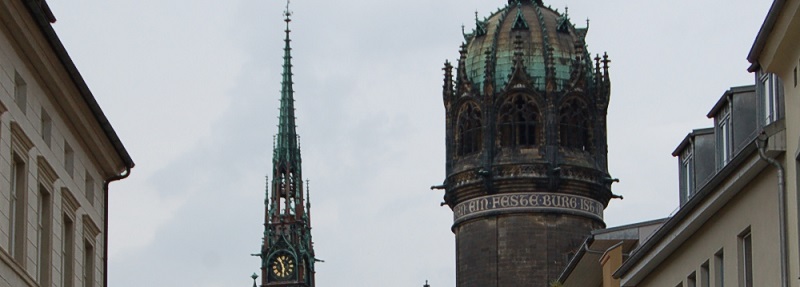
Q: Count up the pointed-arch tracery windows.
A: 3